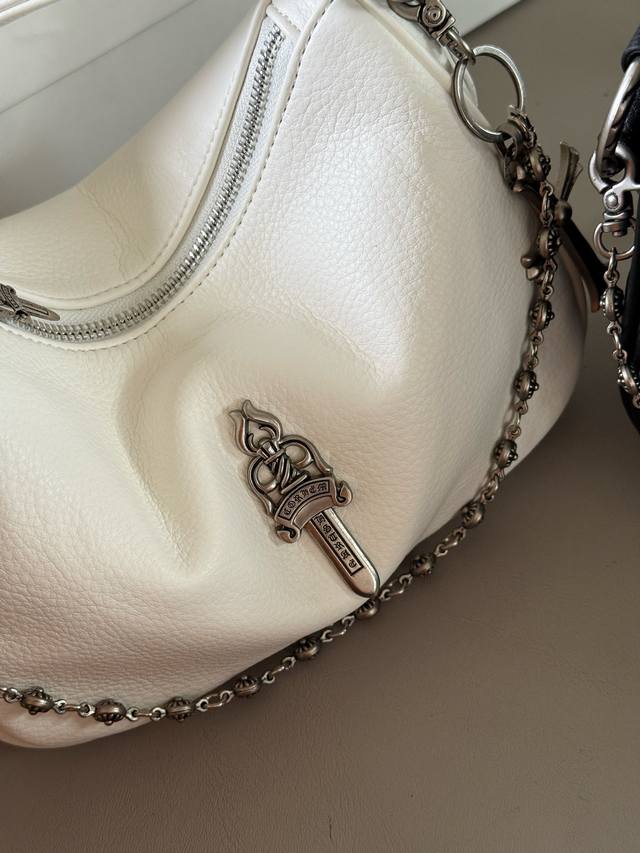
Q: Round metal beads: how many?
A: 15